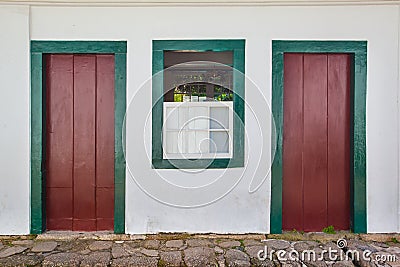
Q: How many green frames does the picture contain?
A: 3